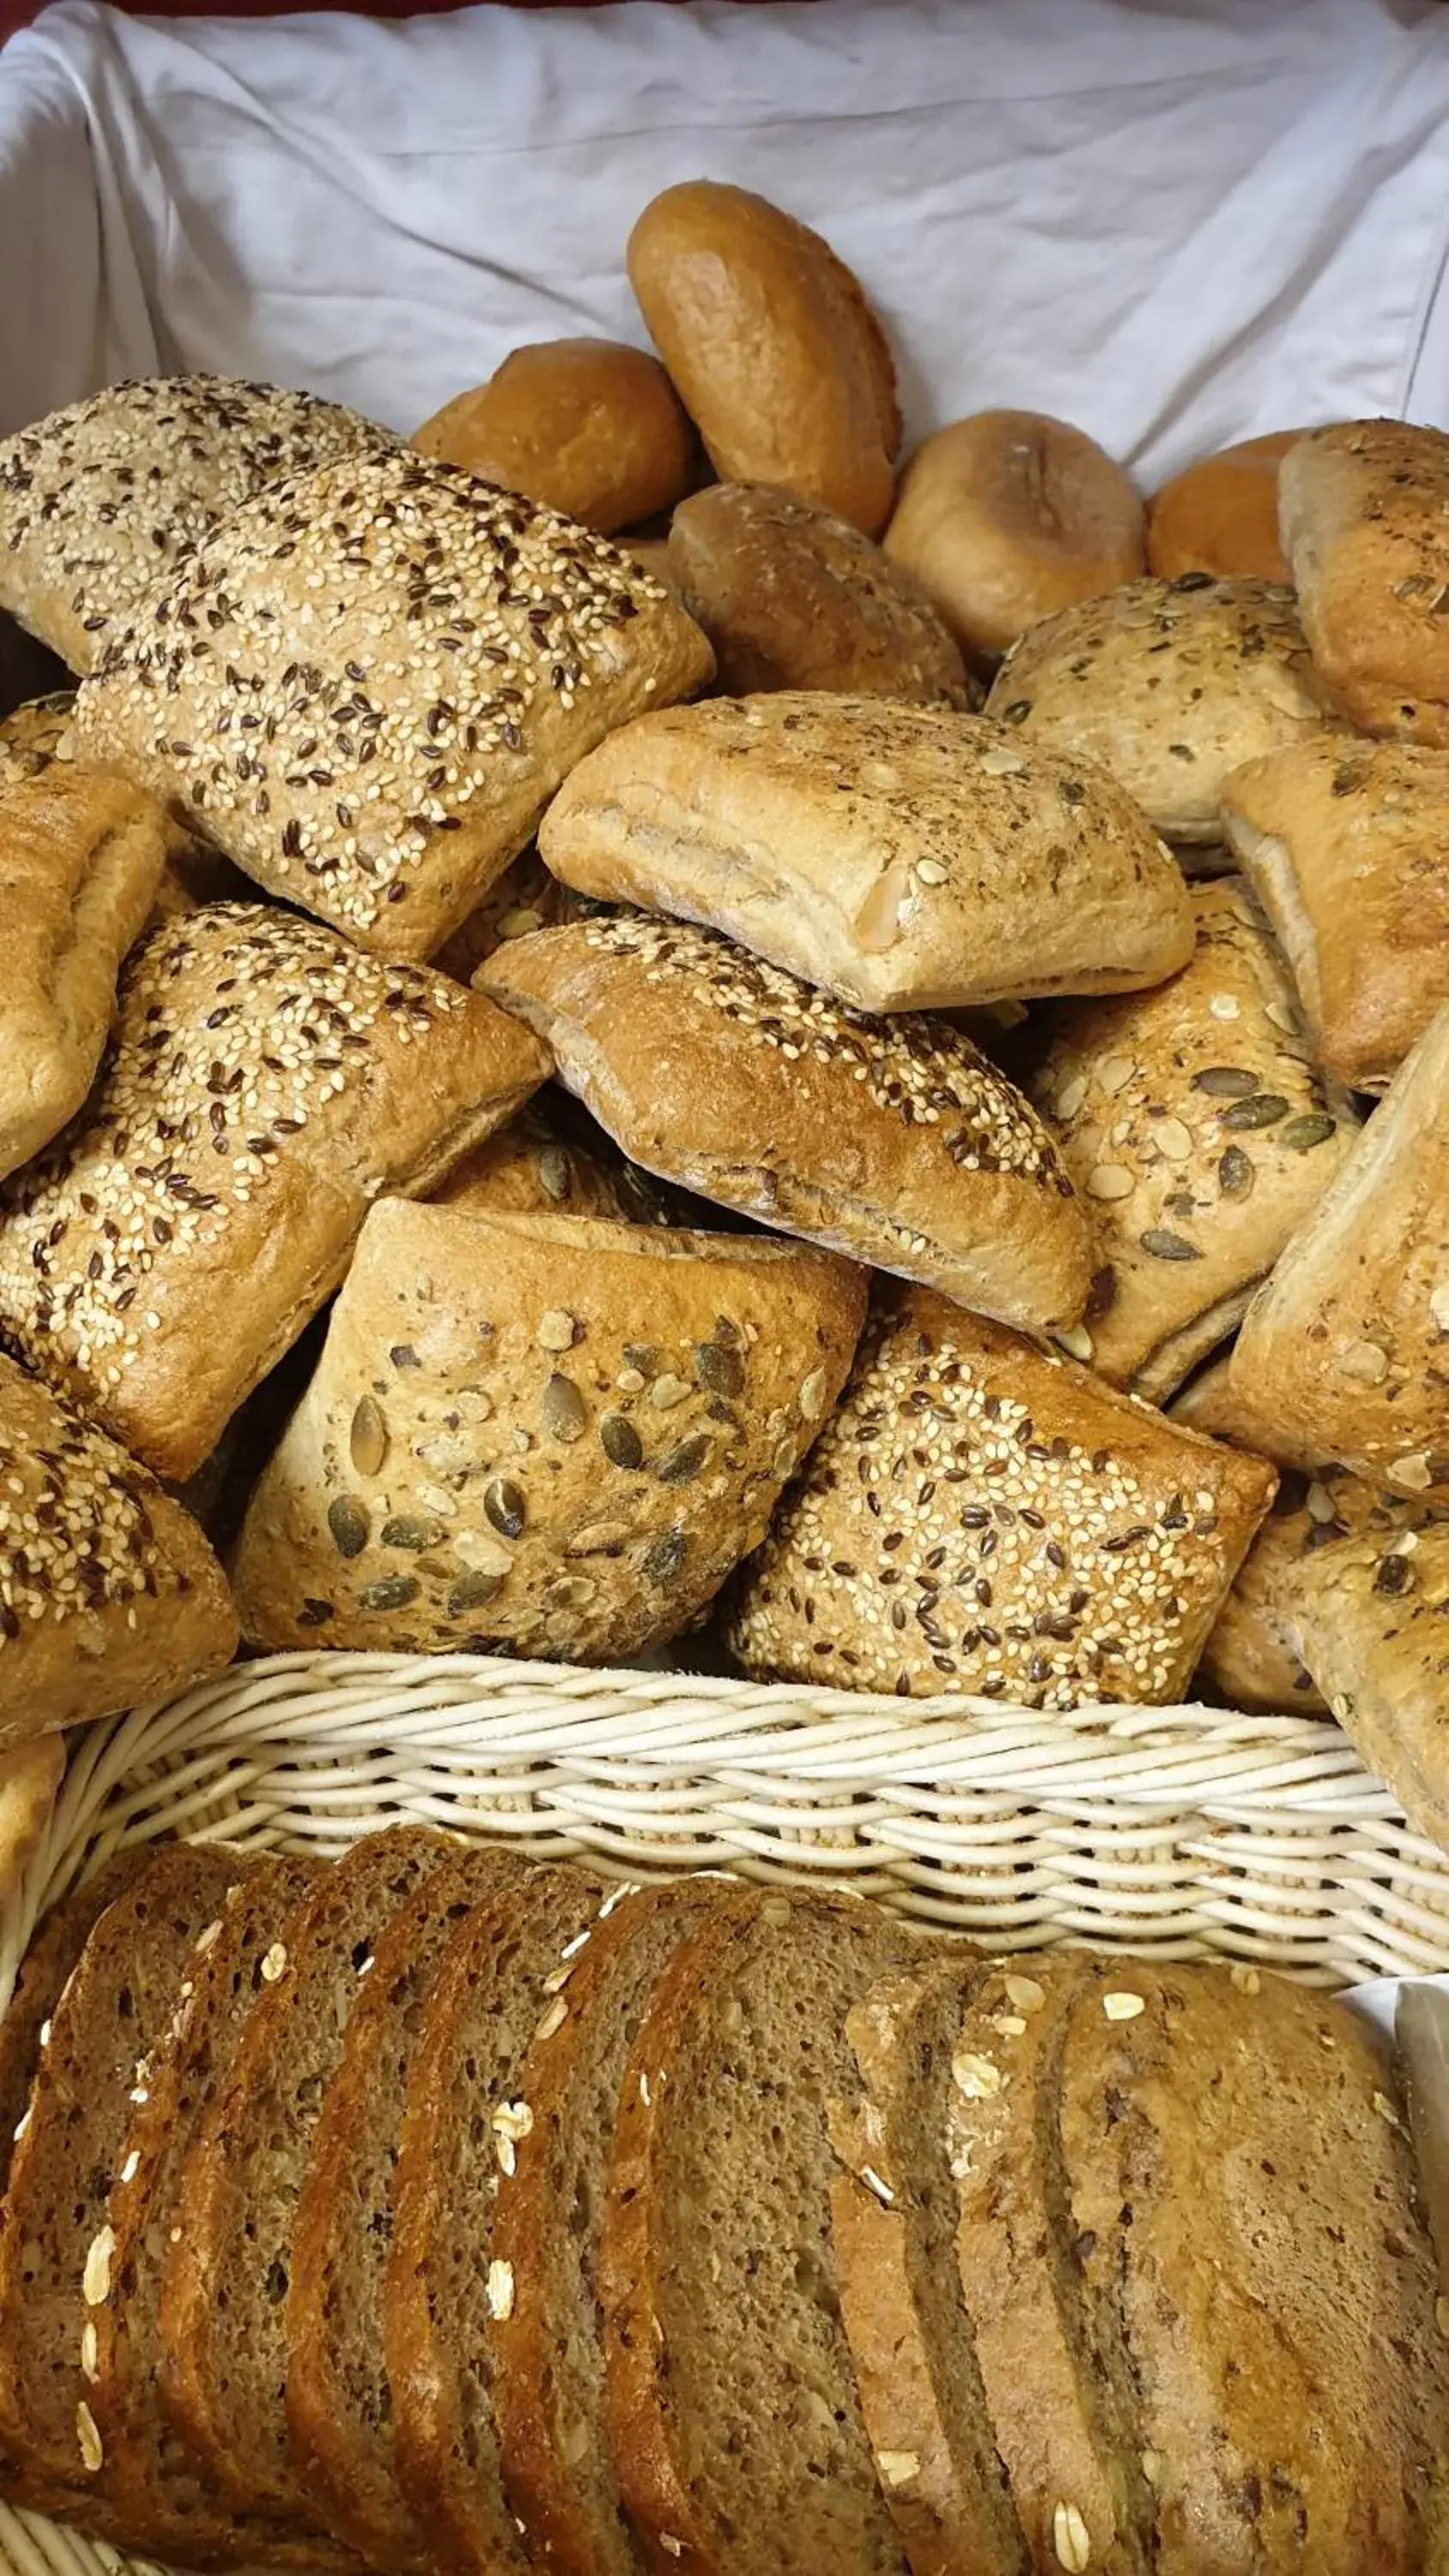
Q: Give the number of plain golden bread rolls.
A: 4